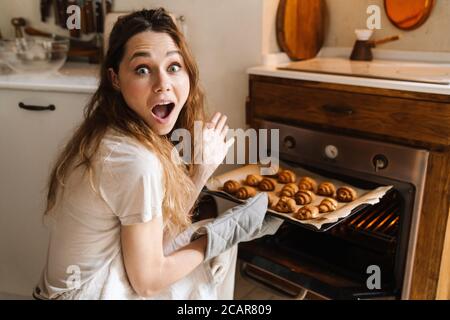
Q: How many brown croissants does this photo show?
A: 13